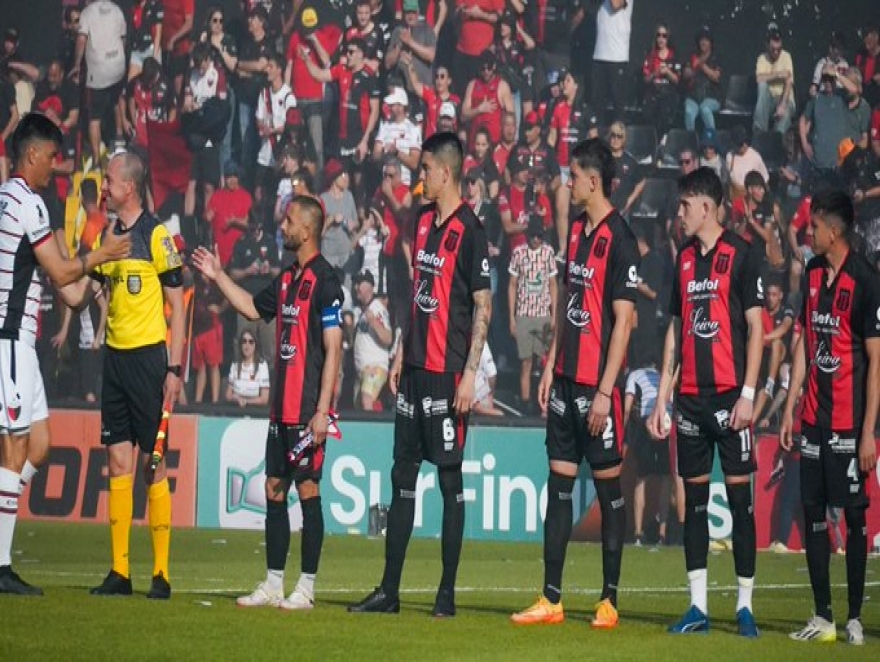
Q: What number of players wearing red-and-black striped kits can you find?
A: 5